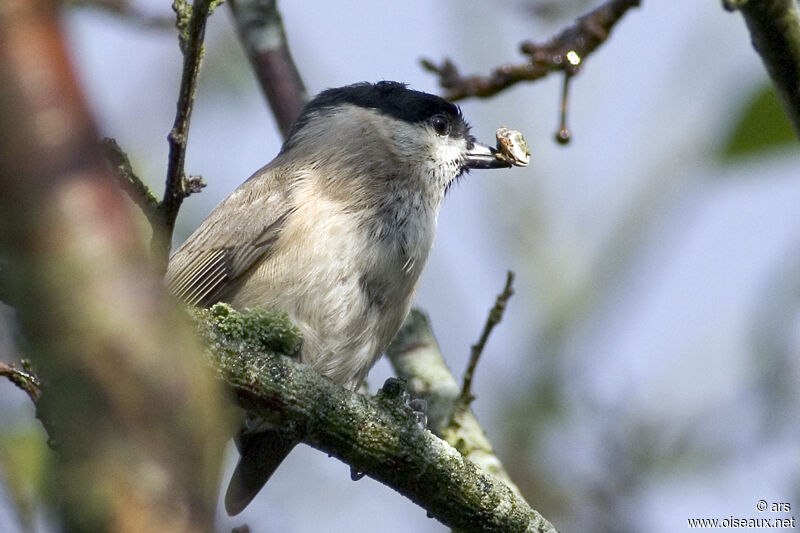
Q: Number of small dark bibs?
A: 1